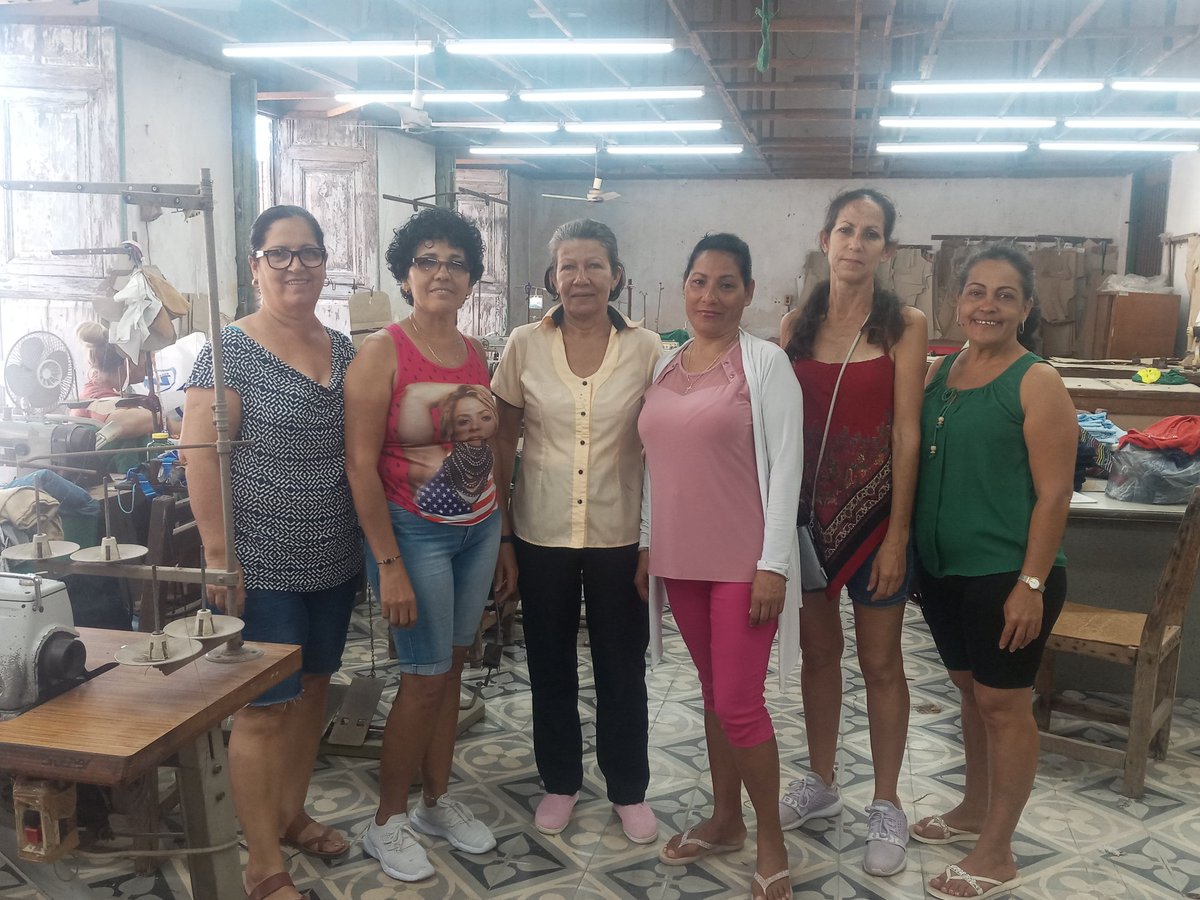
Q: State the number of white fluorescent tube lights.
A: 14